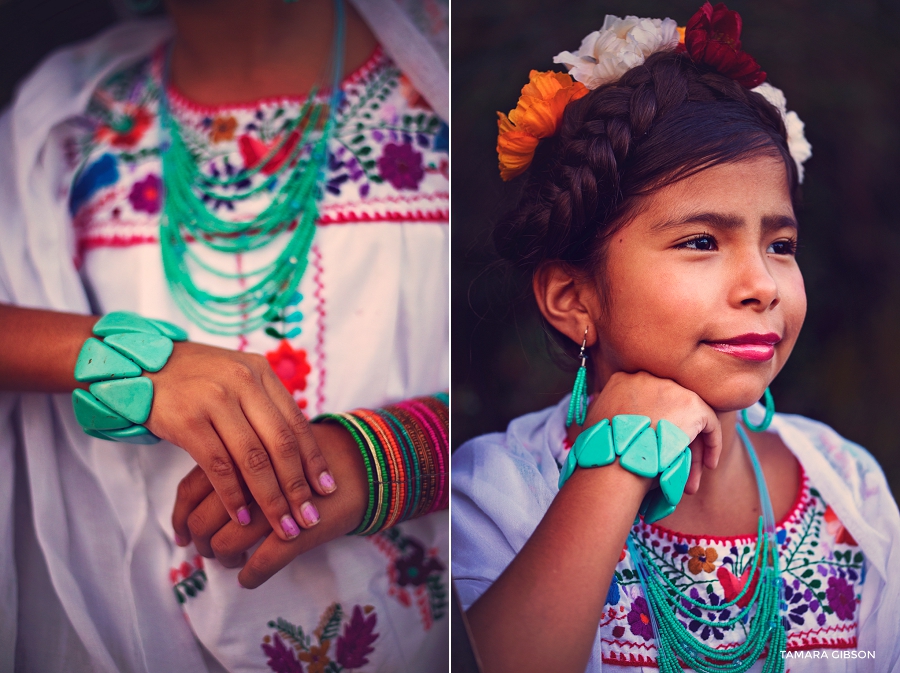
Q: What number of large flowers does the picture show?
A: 4